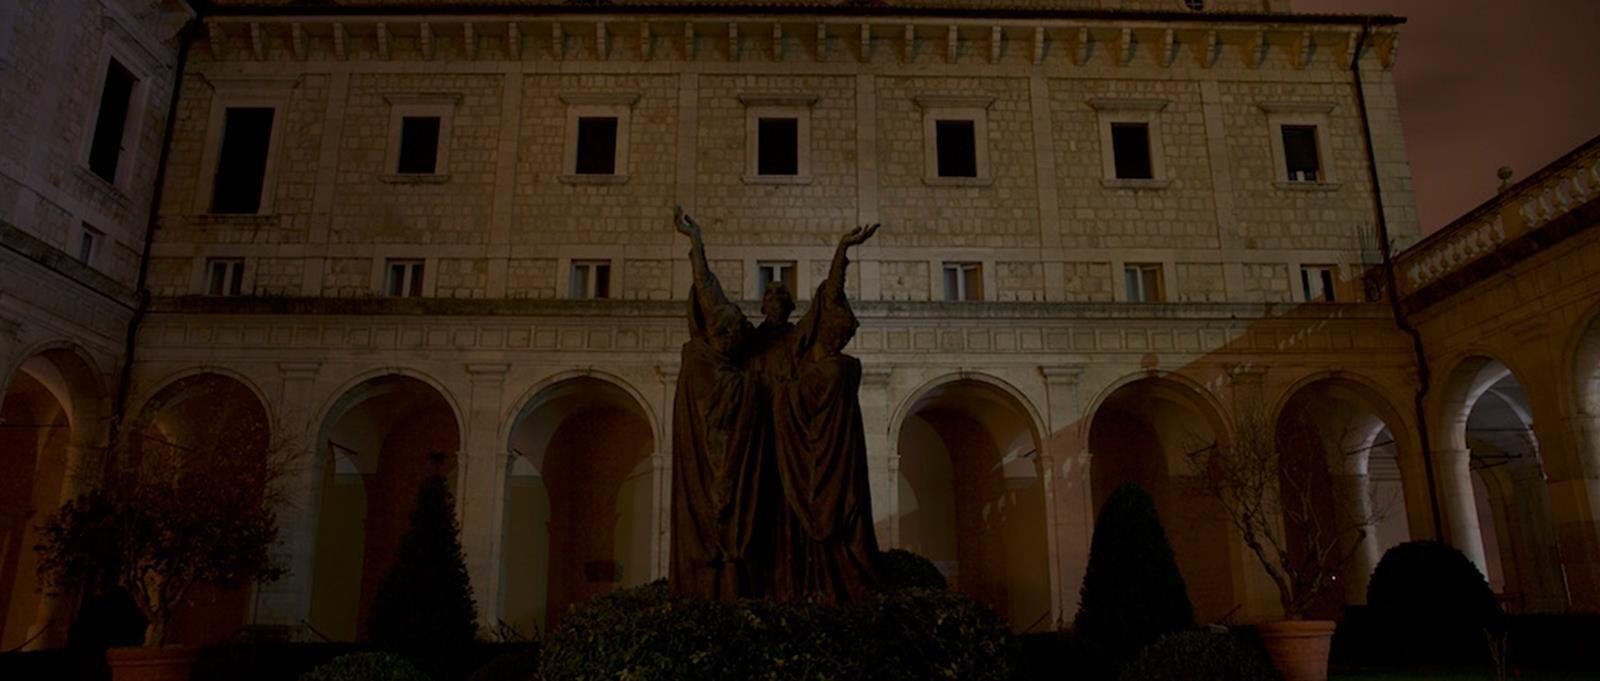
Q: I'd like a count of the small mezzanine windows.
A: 8